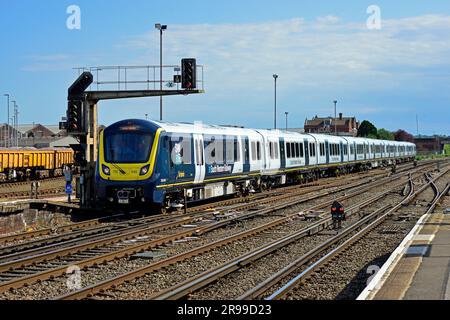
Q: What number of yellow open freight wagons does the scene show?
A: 2